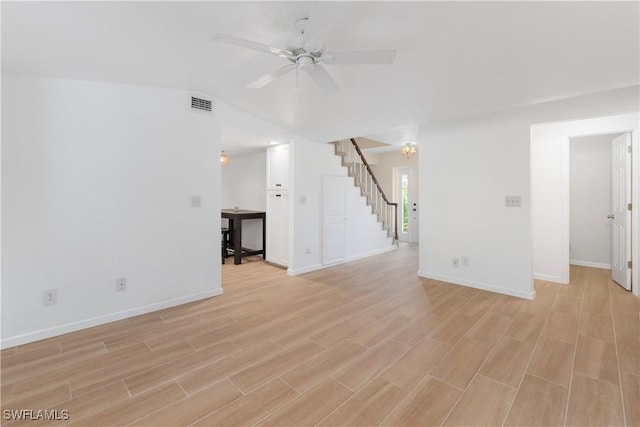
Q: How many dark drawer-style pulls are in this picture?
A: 2